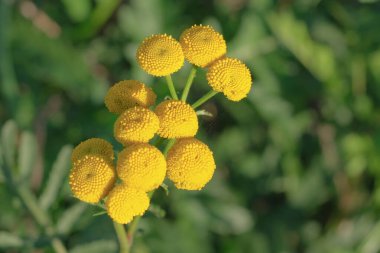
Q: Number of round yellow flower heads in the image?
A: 11